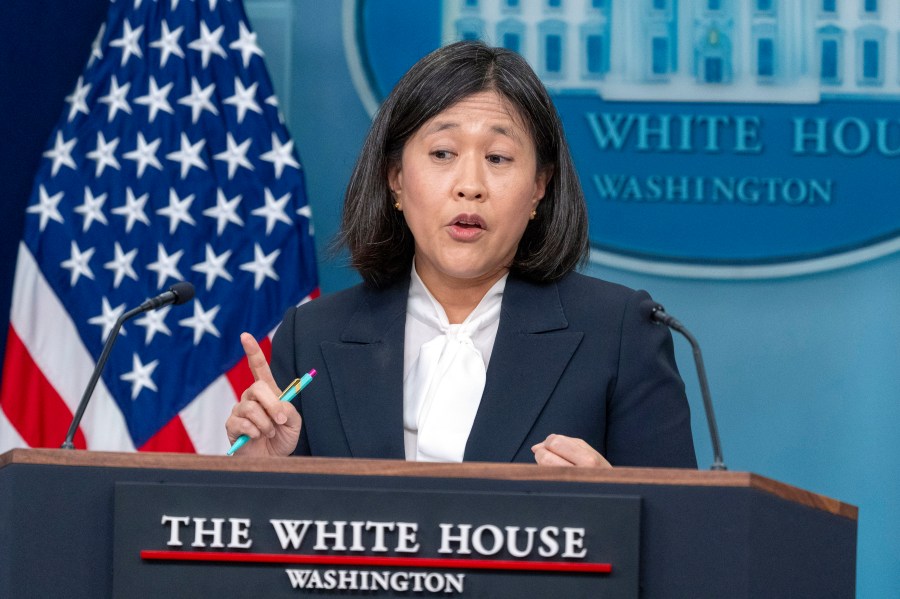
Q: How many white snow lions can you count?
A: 0